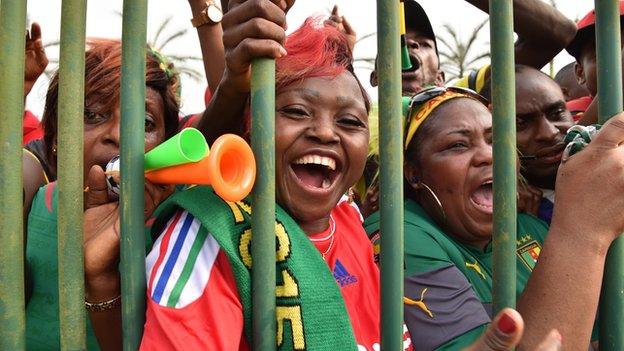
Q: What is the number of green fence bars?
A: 7